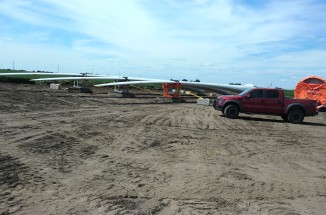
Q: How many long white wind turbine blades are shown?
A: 3